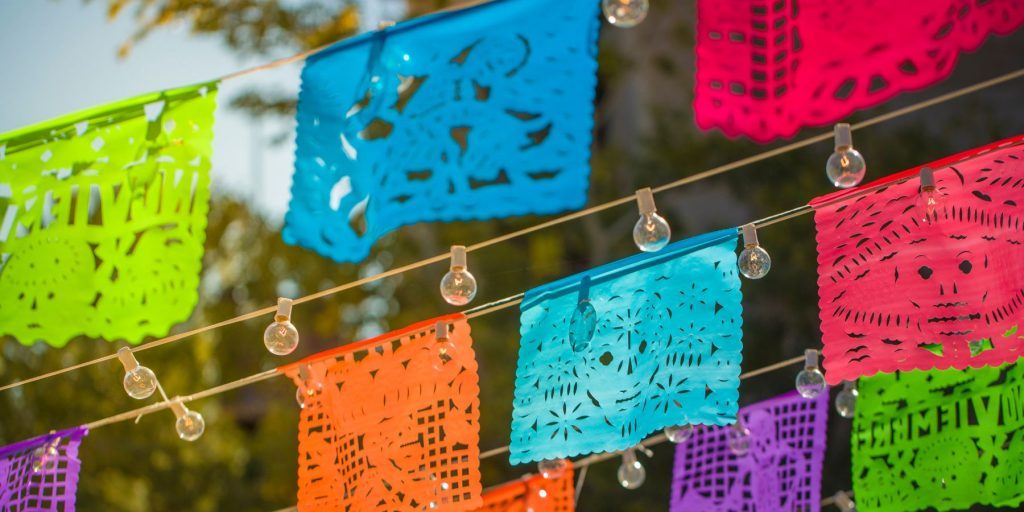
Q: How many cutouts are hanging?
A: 10